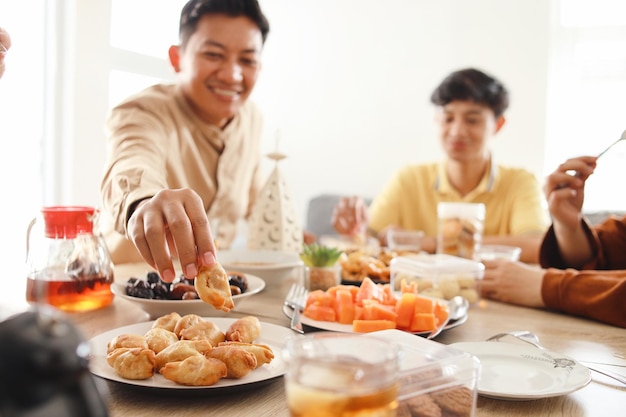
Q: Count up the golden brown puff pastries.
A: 12